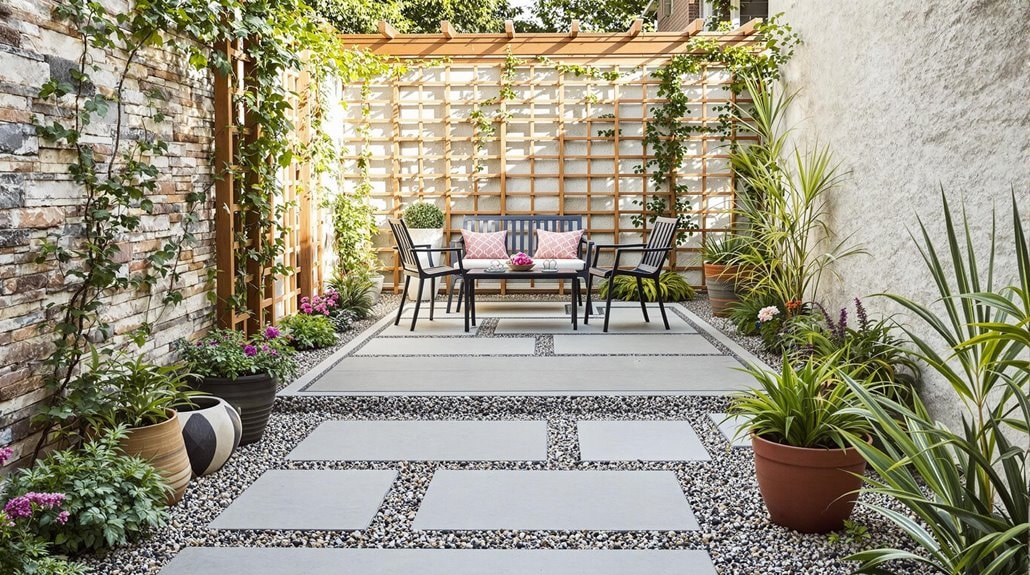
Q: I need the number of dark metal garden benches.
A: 1